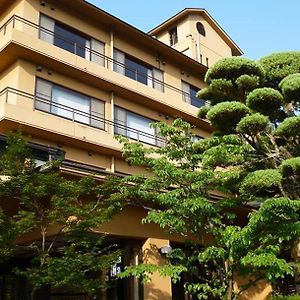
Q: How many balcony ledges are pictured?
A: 2